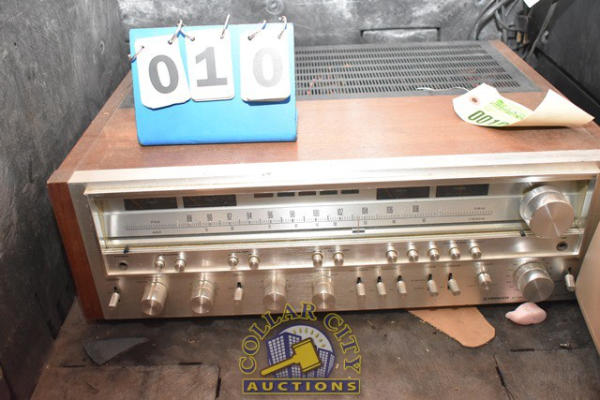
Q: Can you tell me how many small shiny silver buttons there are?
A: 11